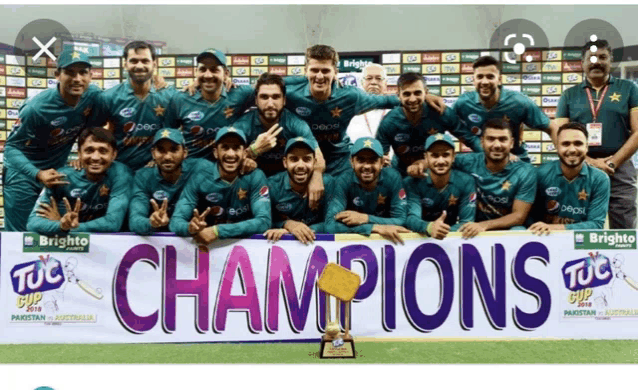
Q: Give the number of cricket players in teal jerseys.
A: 15